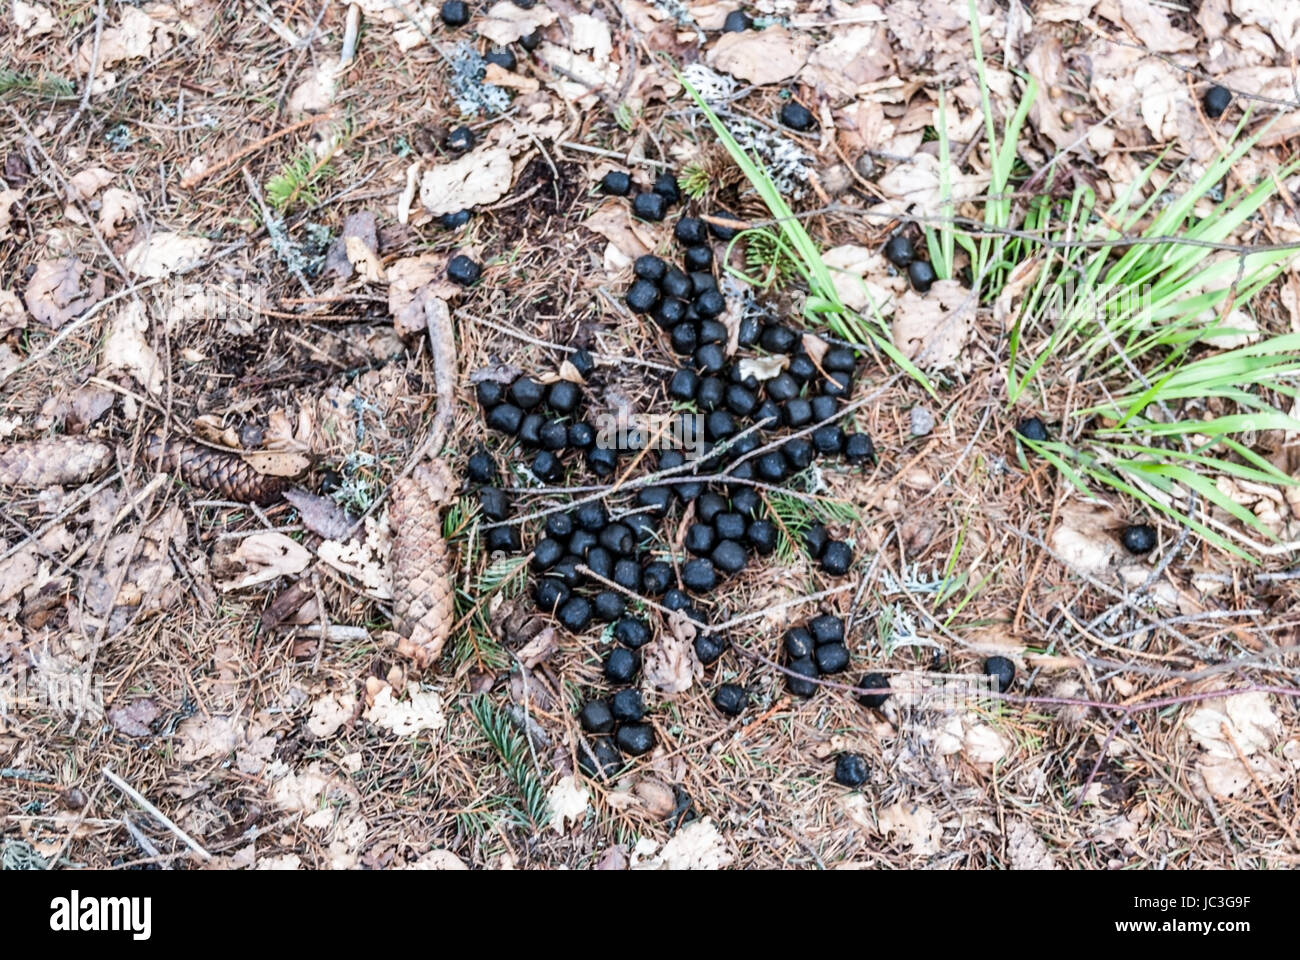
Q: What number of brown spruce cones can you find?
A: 3